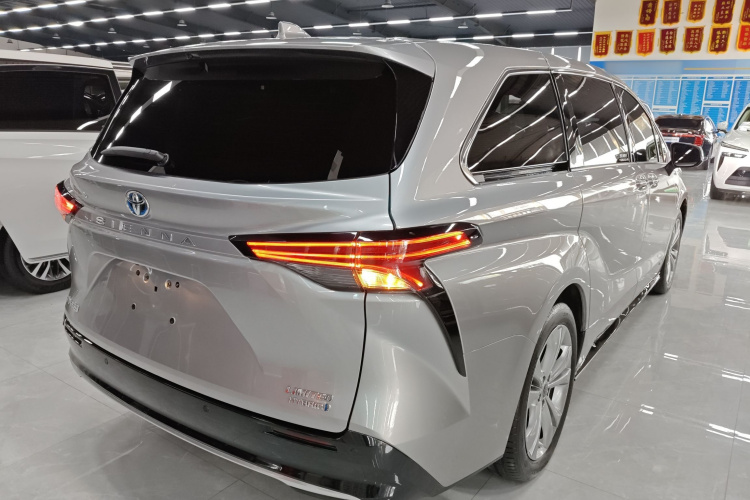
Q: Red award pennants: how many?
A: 12